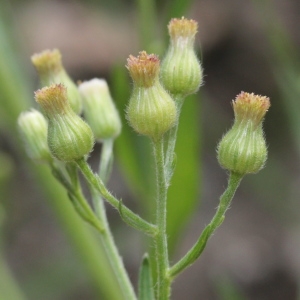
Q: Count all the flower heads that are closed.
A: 2